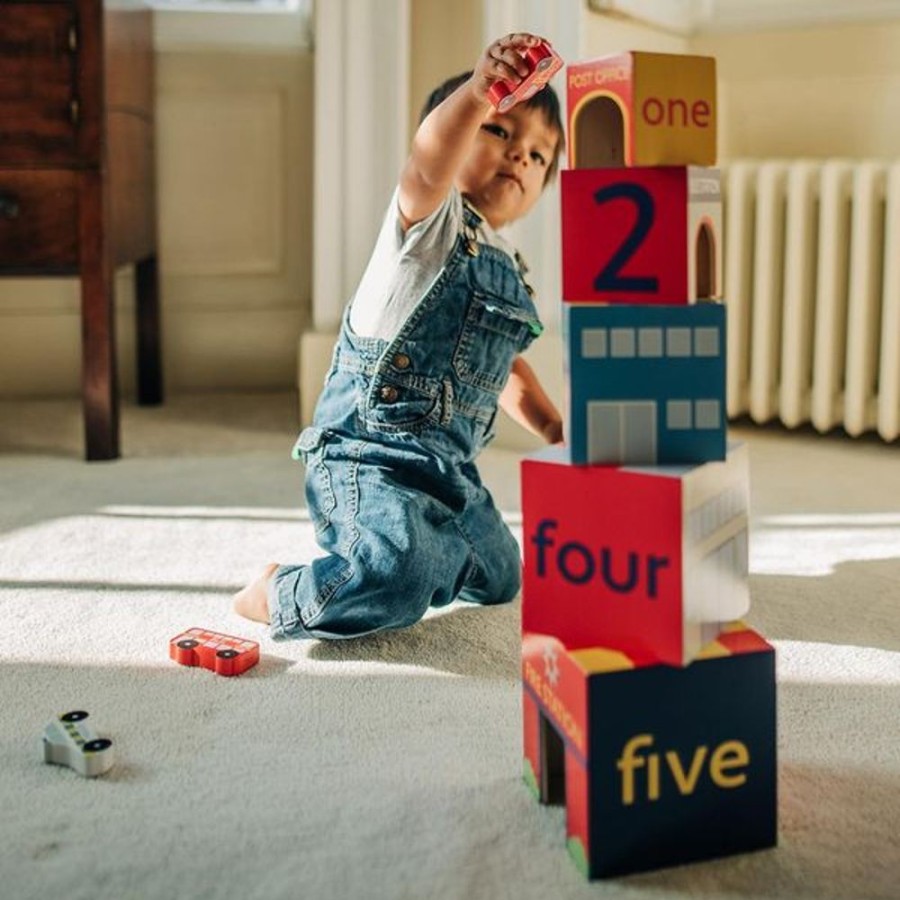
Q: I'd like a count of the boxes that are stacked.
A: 5